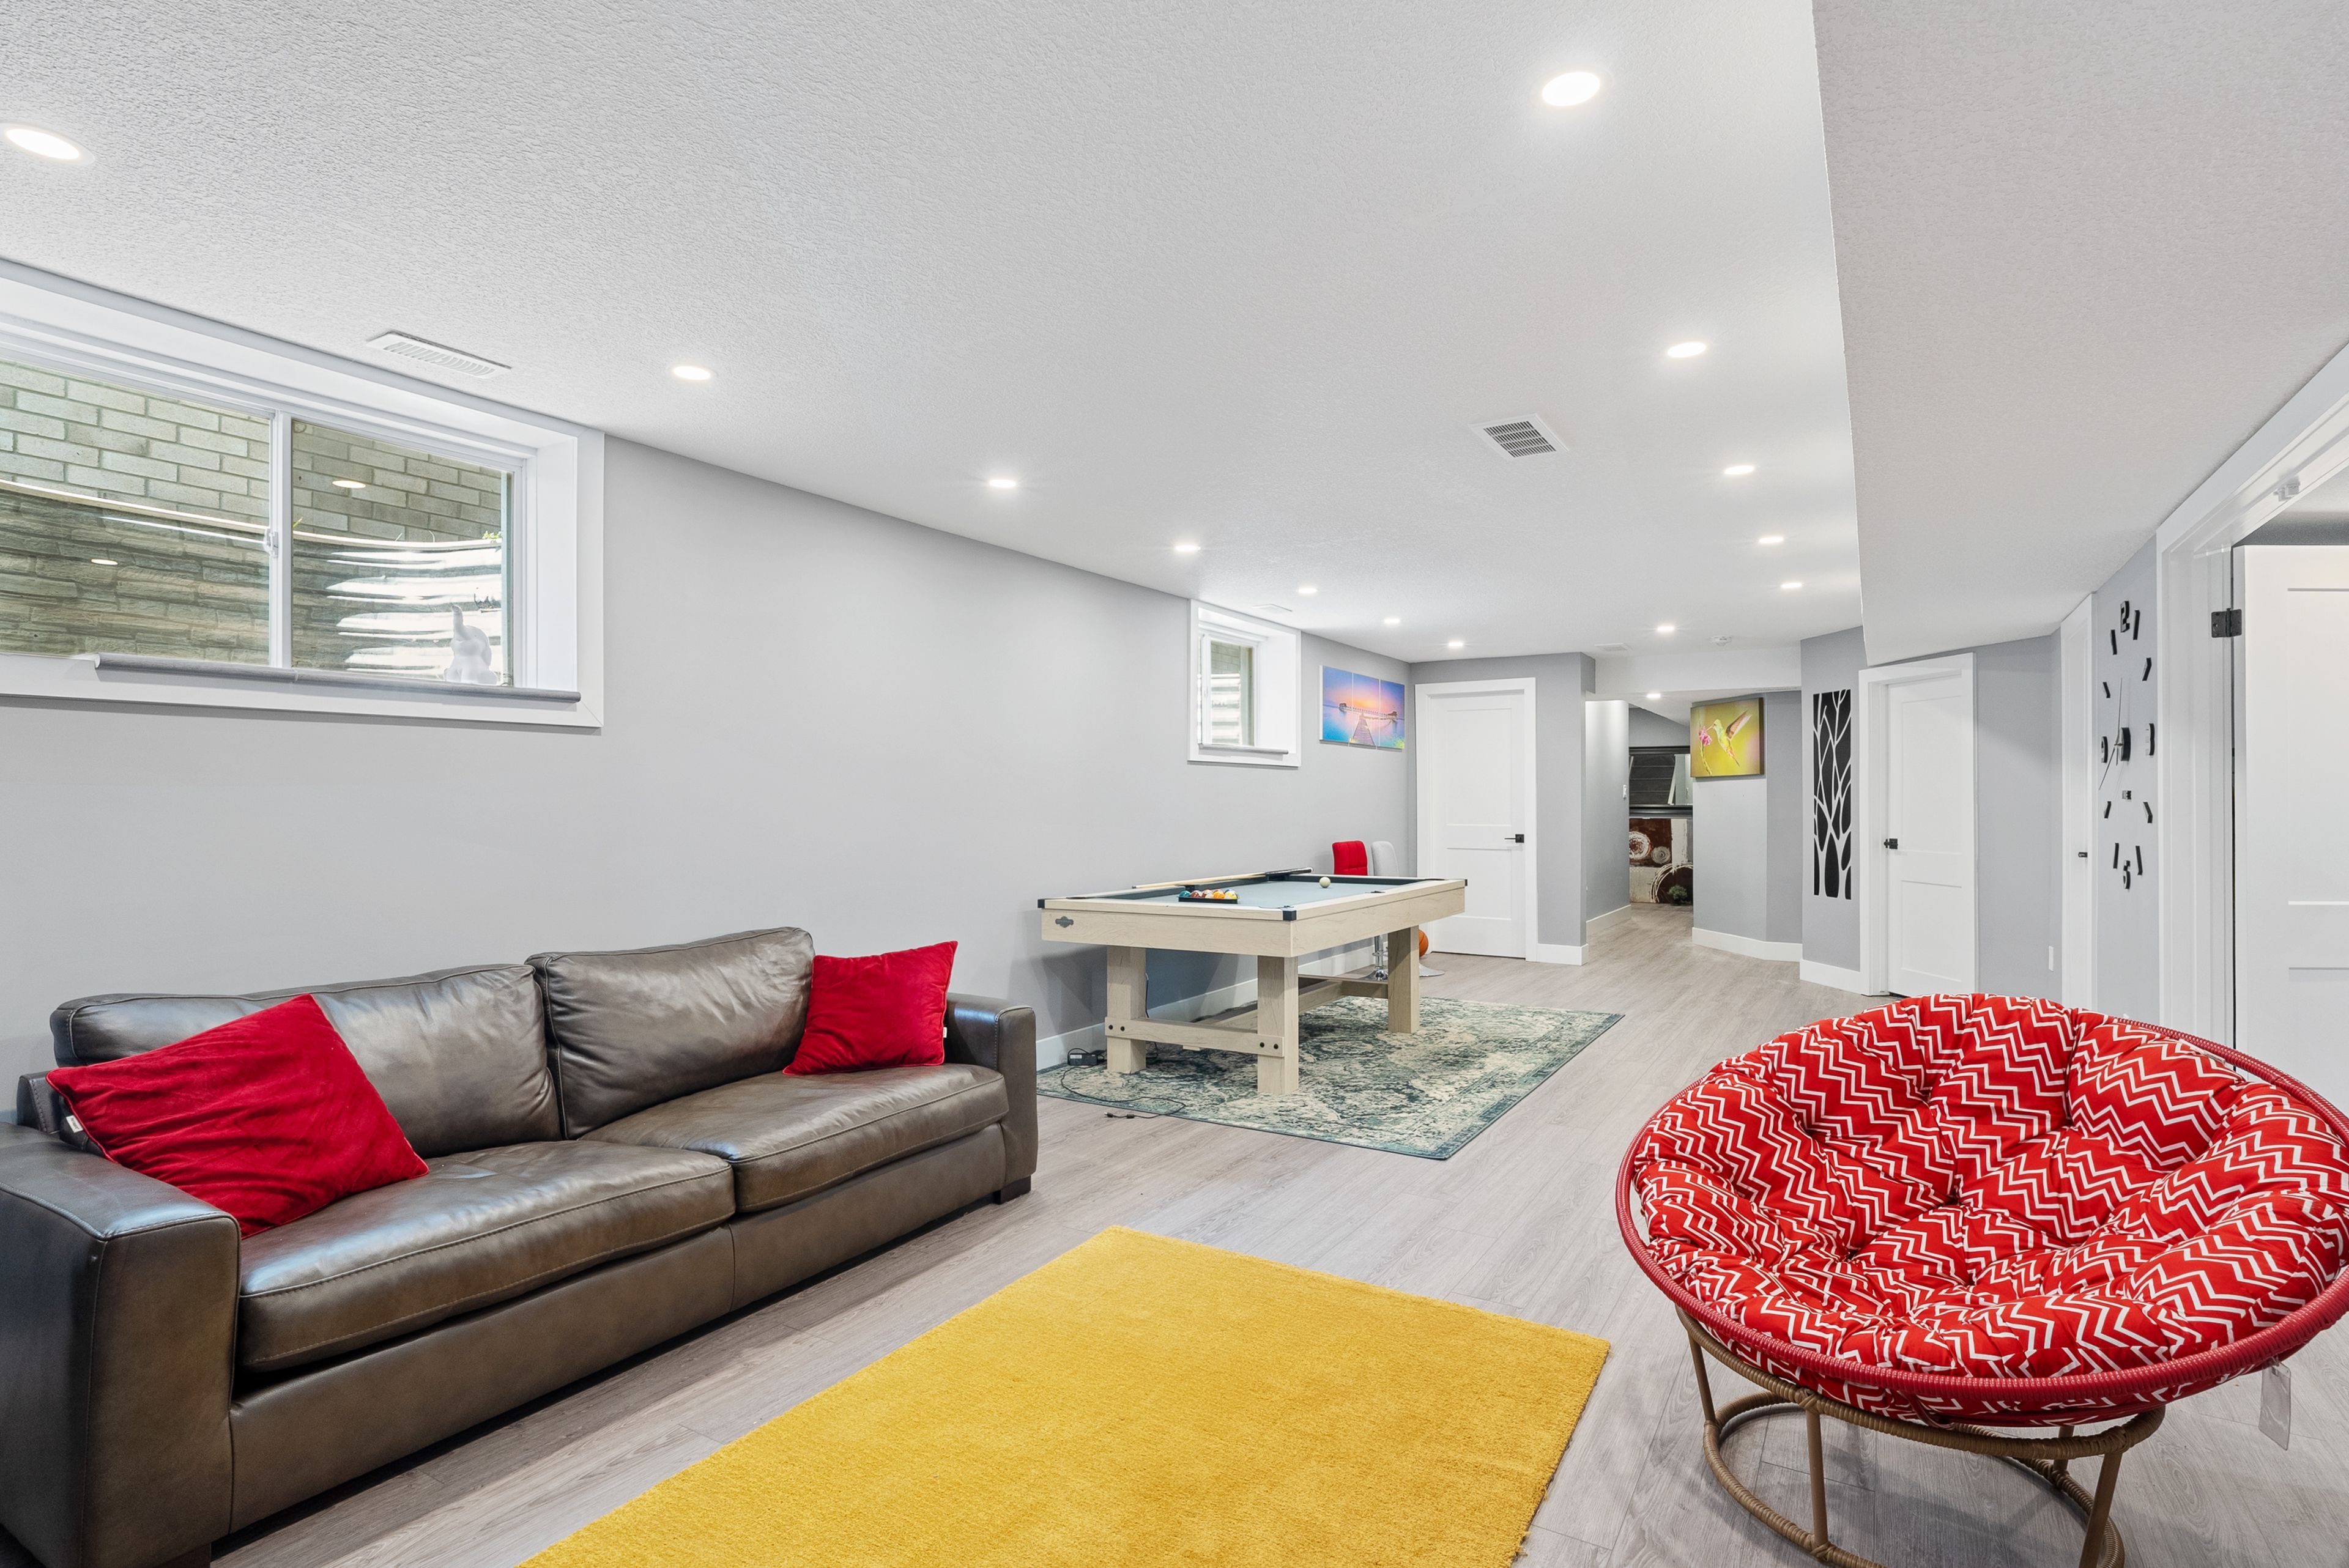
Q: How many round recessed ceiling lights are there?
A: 14